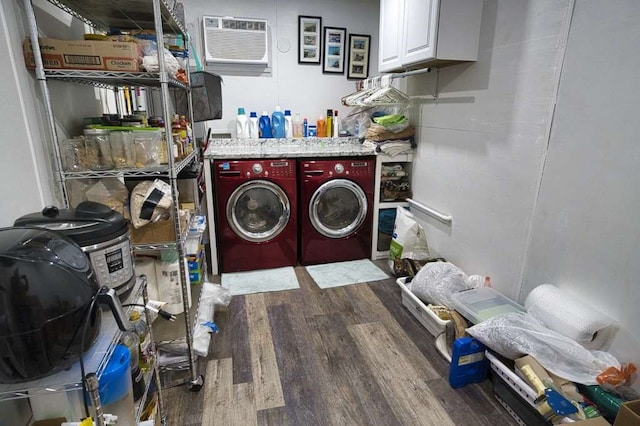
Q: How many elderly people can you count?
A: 0